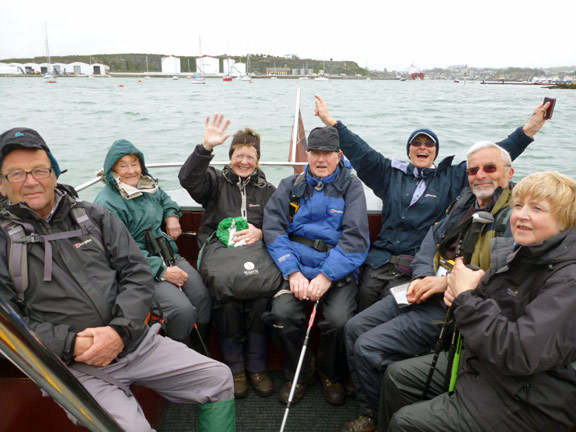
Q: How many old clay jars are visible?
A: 0